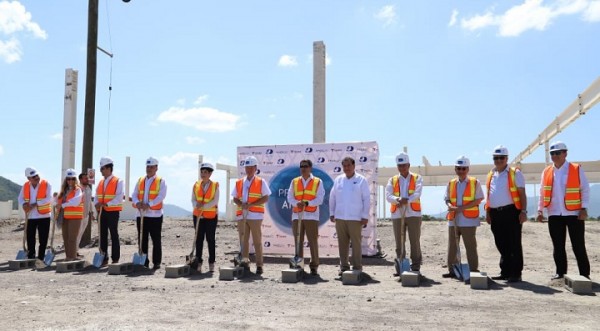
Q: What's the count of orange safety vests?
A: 11